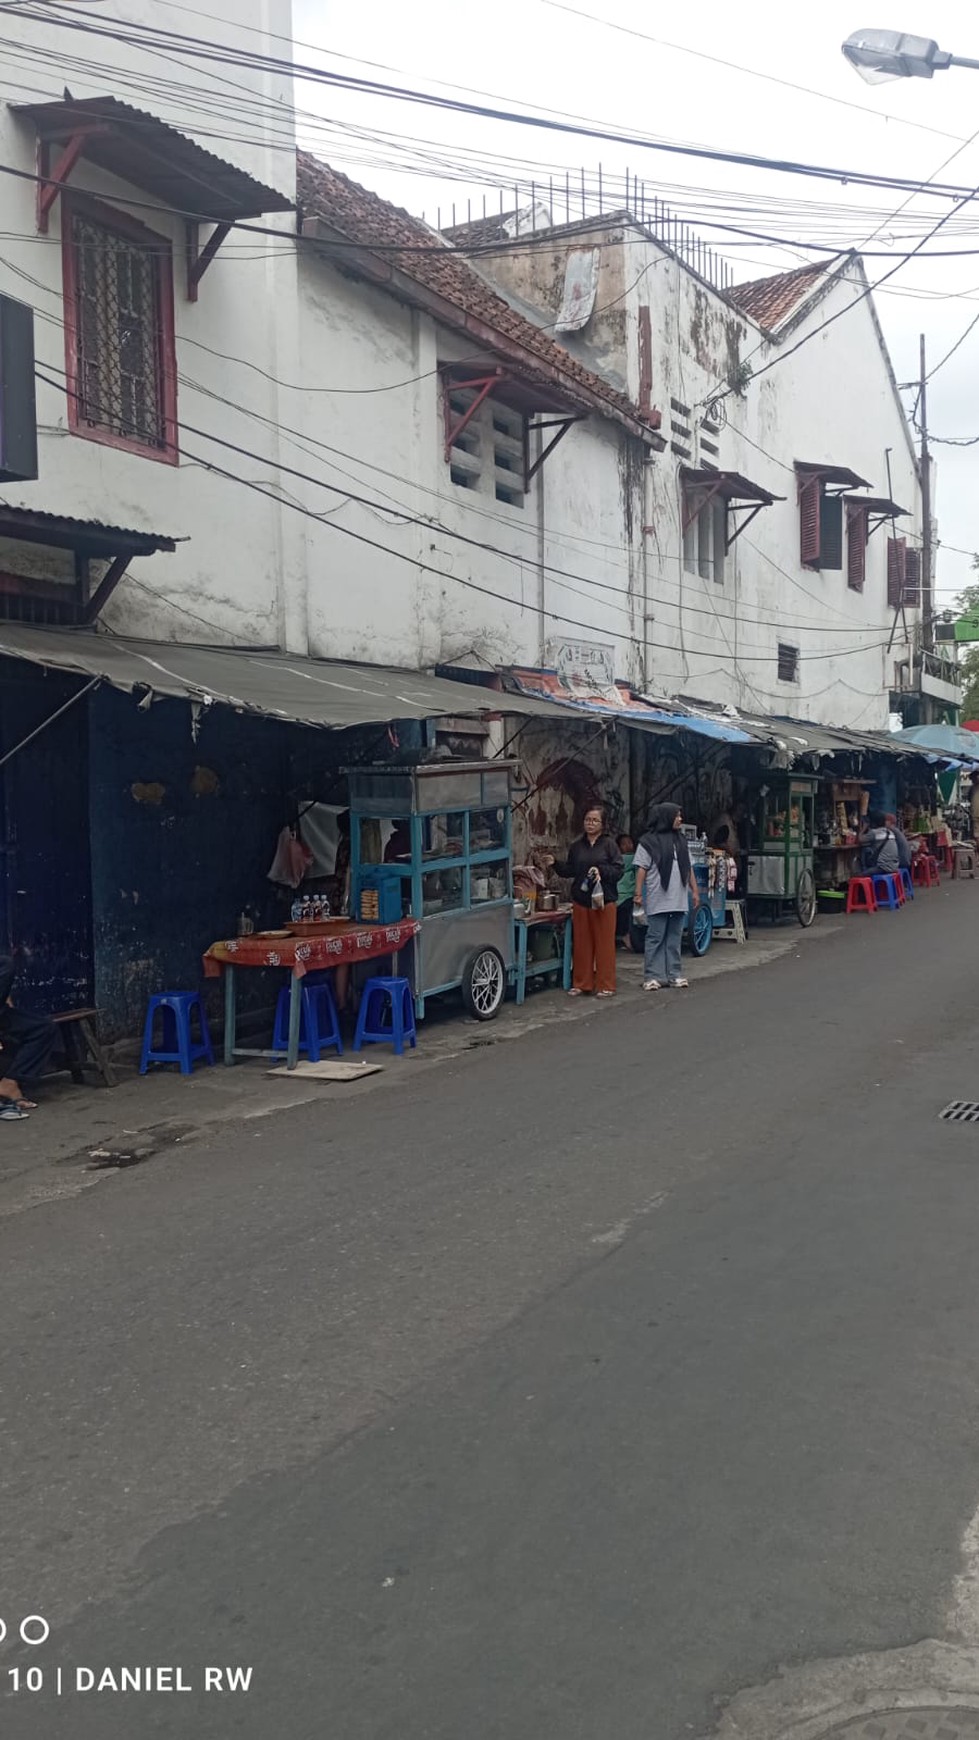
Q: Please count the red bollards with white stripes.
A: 0